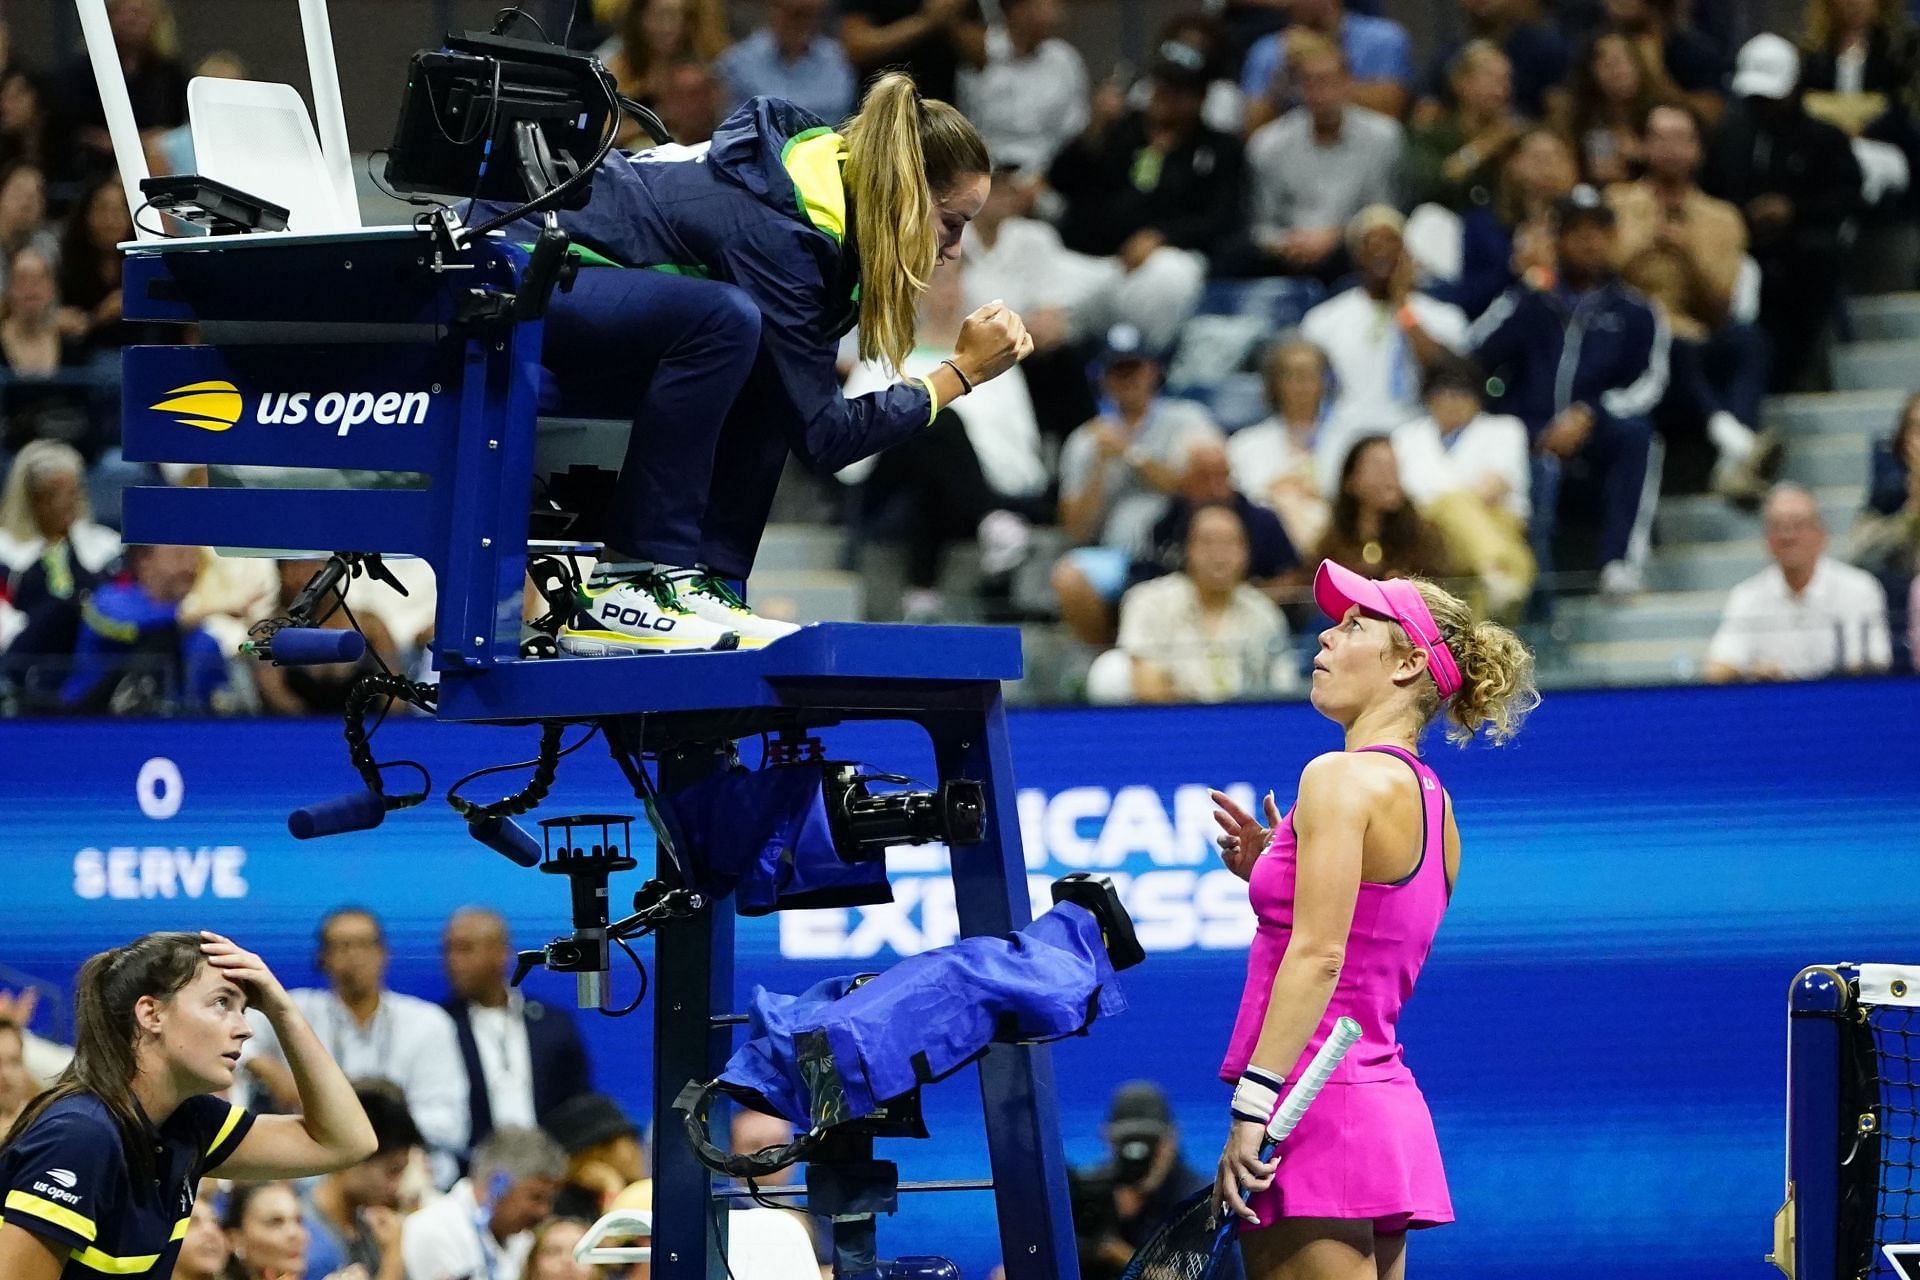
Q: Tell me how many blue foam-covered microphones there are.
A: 3